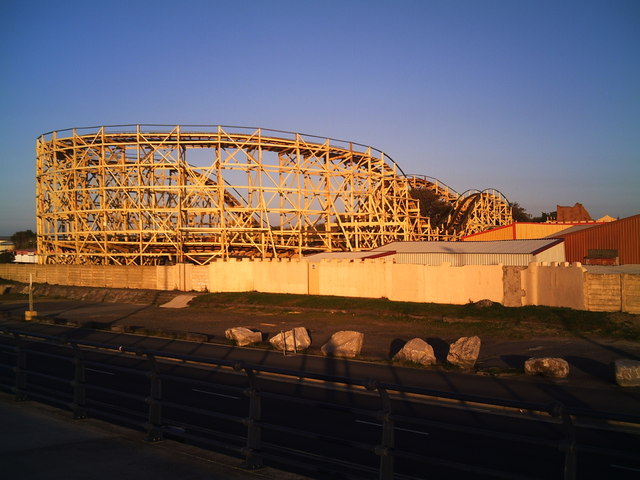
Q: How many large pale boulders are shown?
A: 7